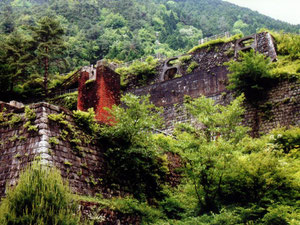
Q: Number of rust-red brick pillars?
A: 2